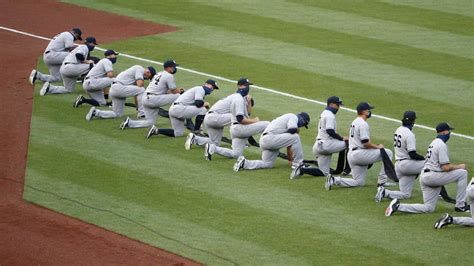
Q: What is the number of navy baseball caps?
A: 12